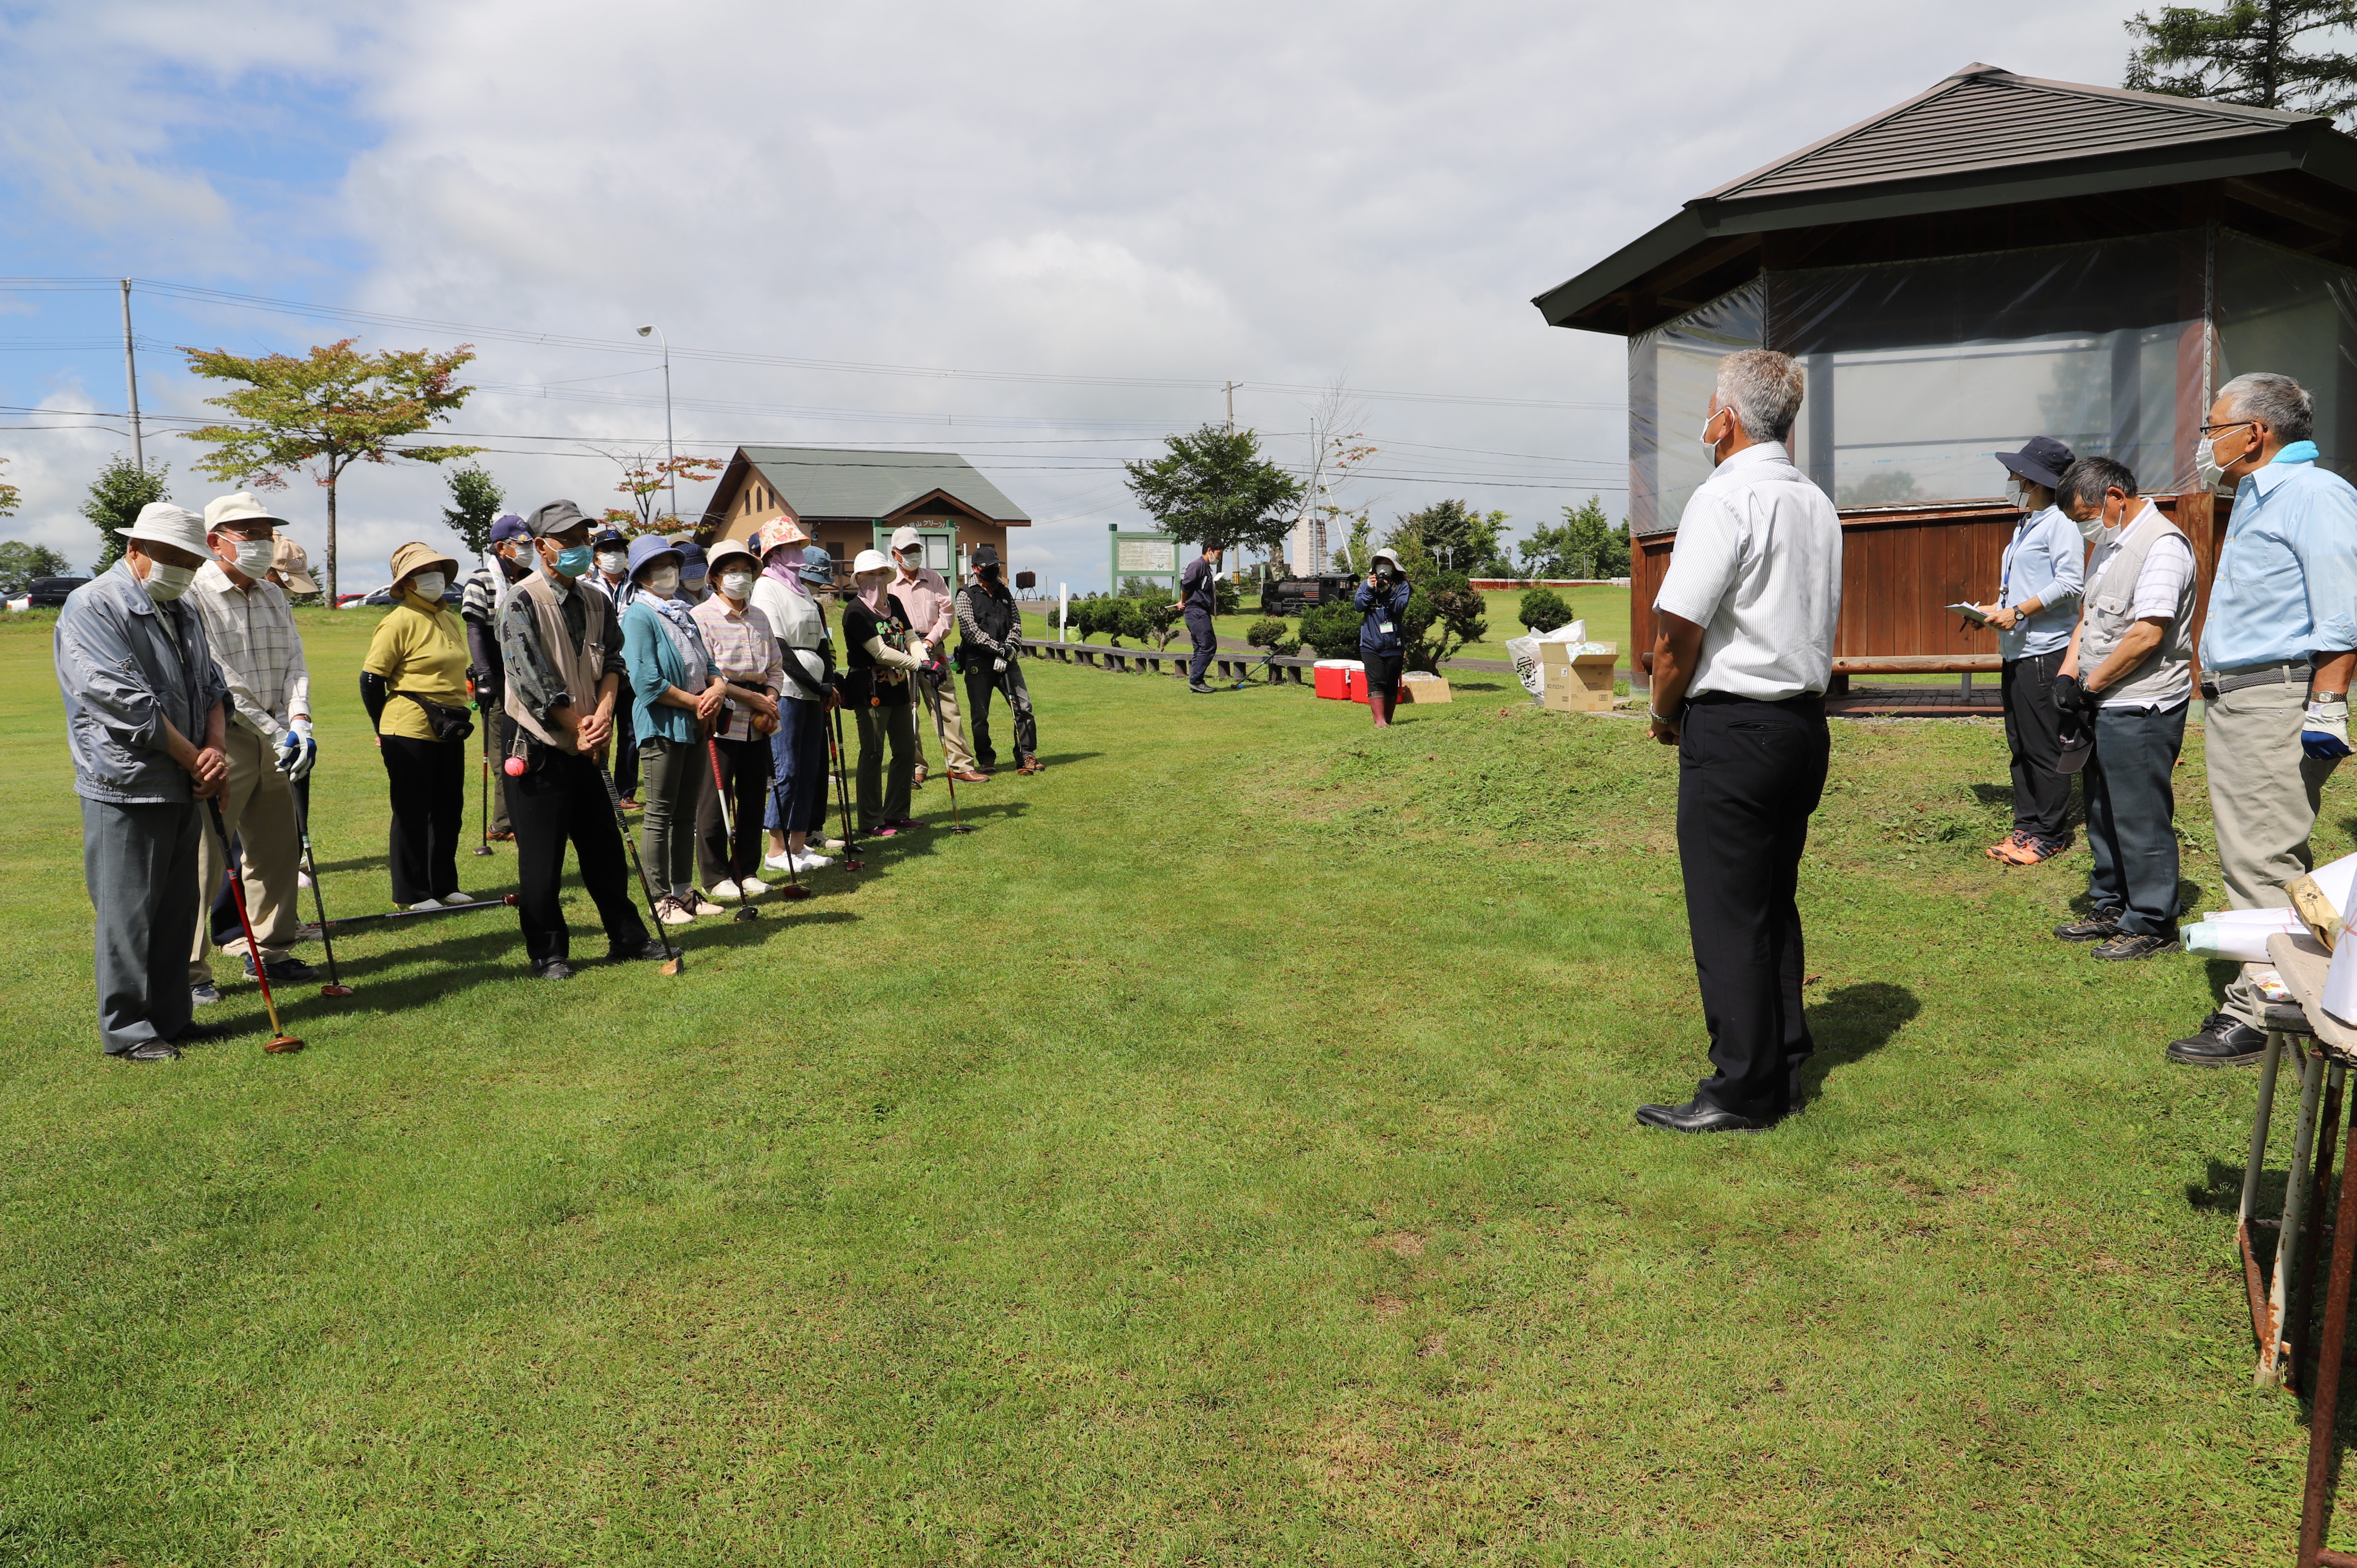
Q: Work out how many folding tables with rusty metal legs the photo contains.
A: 2